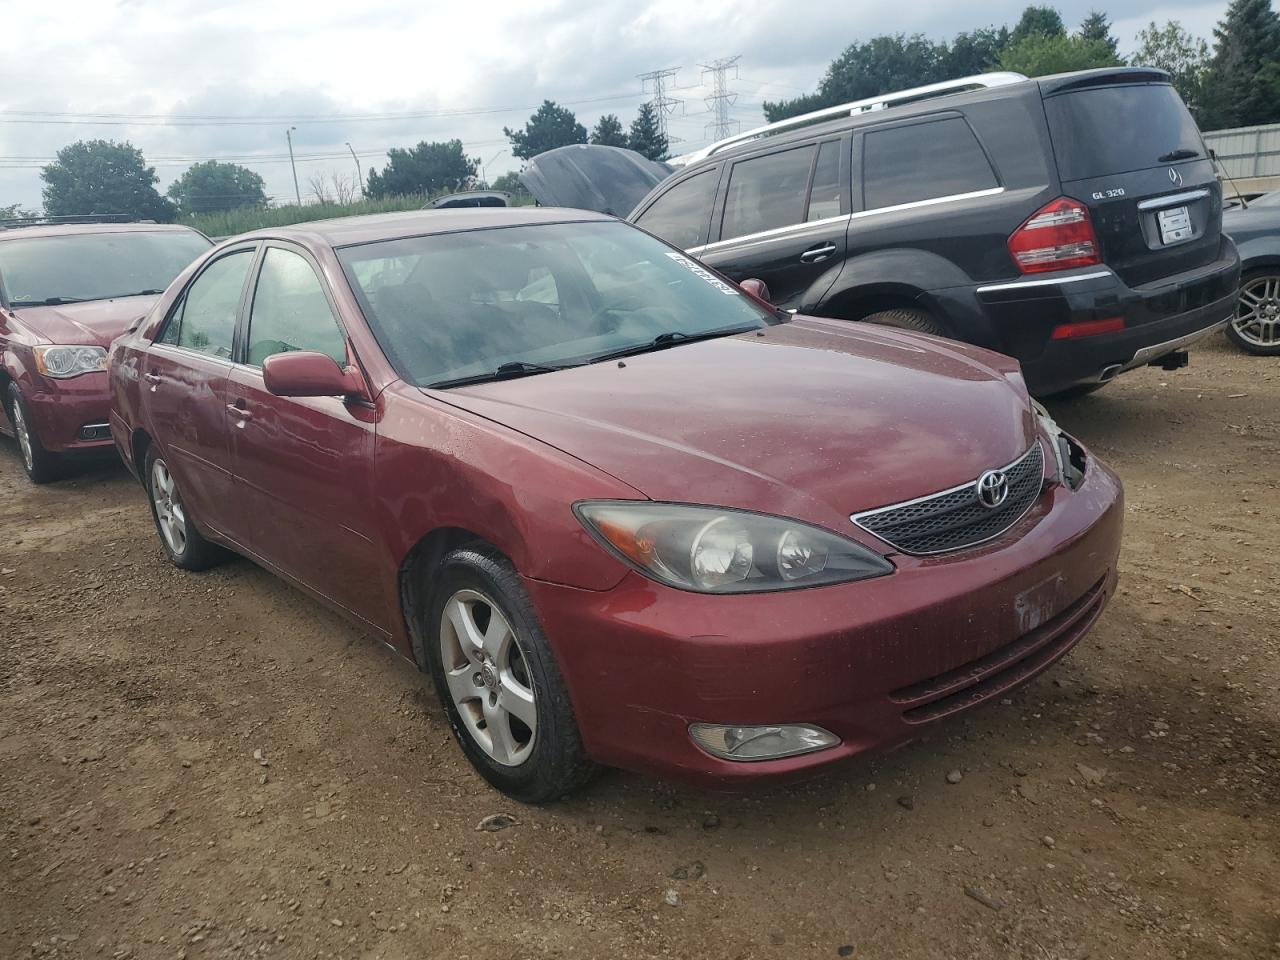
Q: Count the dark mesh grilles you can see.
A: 1